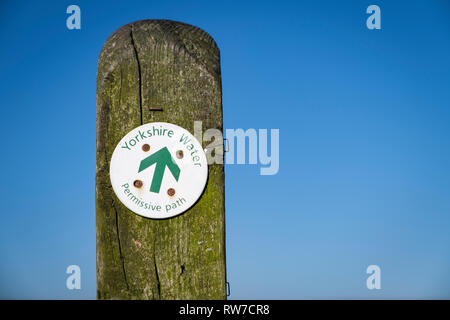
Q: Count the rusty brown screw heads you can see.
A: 4